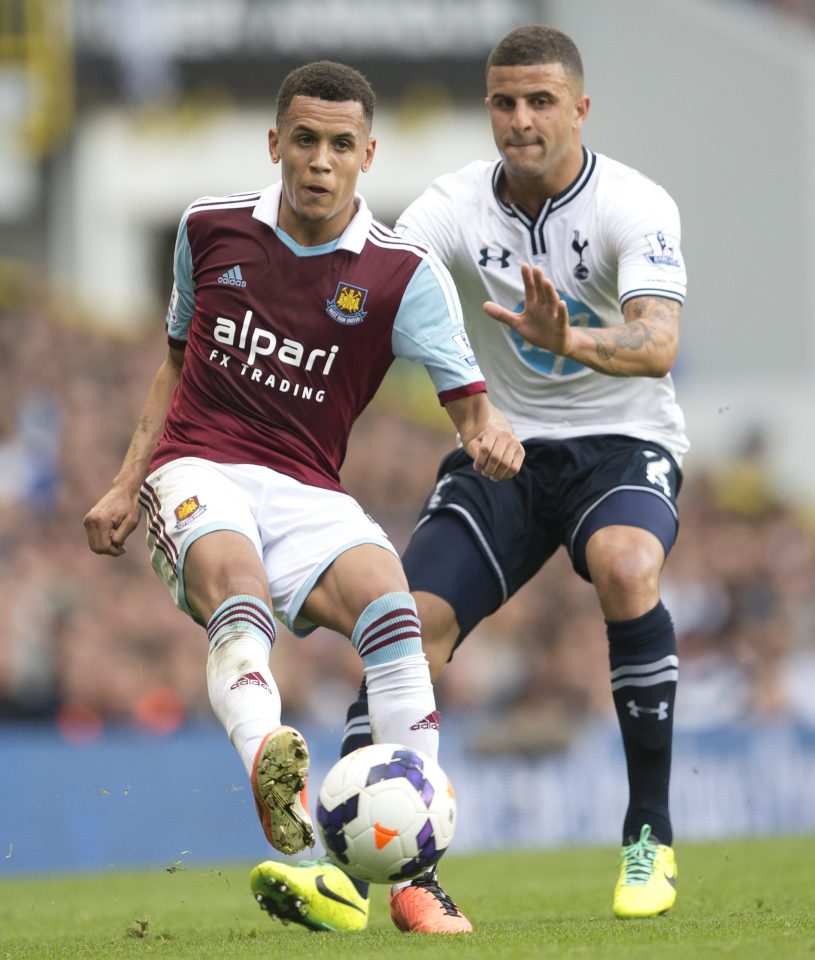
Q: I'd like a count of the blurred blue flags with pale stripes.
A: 0